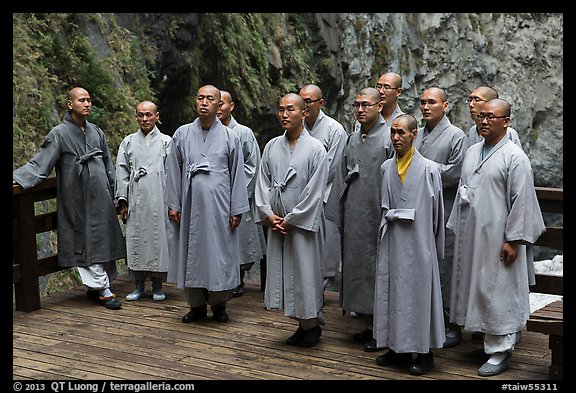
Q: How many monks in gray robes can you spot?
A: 12